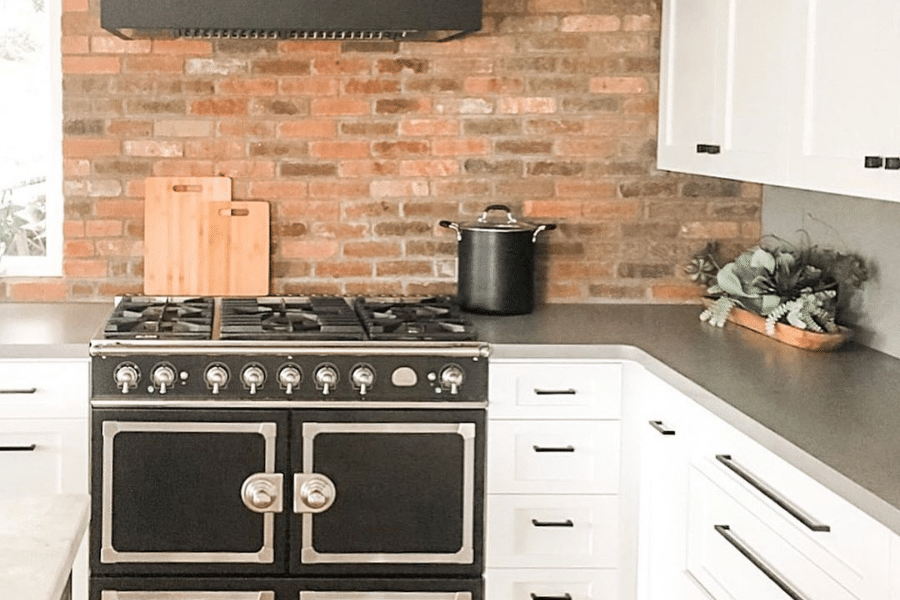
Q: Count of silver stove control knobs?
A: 8